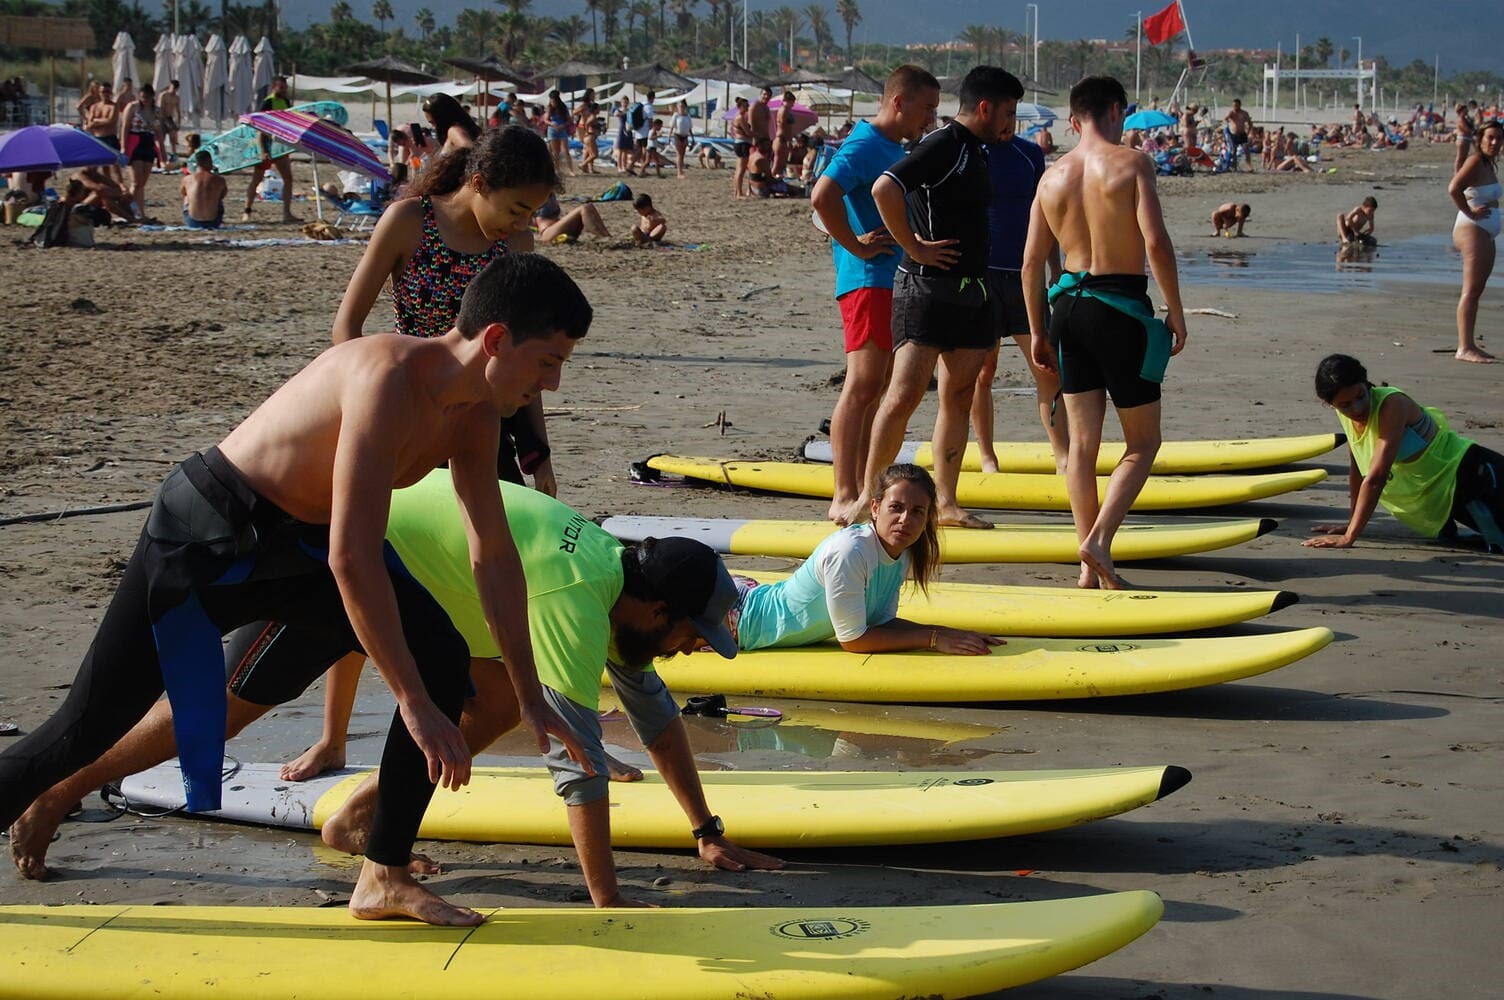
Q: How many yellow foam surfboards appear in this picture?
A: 7